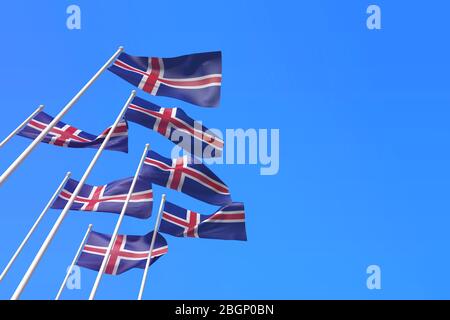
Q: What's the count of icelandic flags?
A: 7